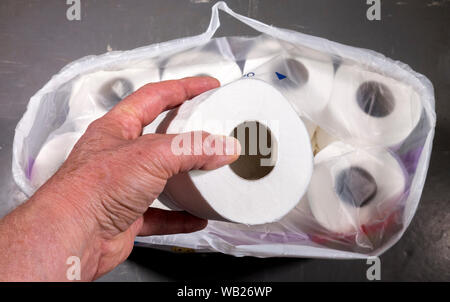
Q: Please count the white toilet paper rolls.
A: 7